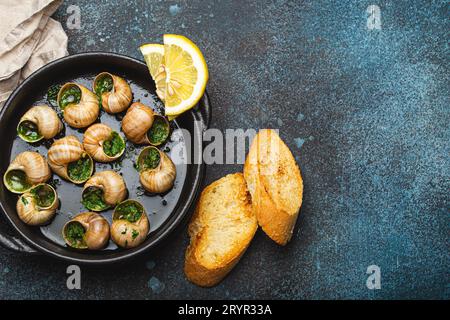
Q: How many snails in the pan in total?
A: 12